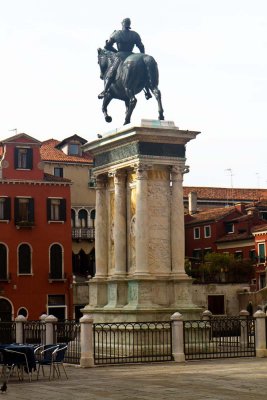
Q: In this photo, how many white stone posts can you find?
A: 8